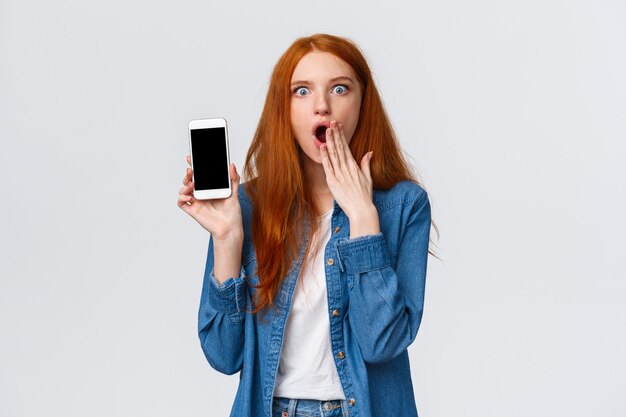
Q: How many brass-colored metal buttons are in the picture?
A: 5